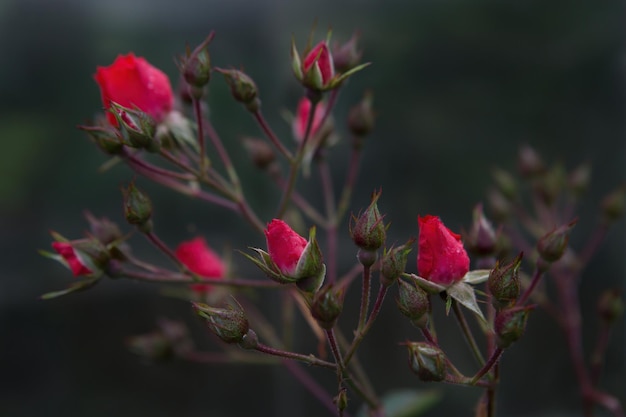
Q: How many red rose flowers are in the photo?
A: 7